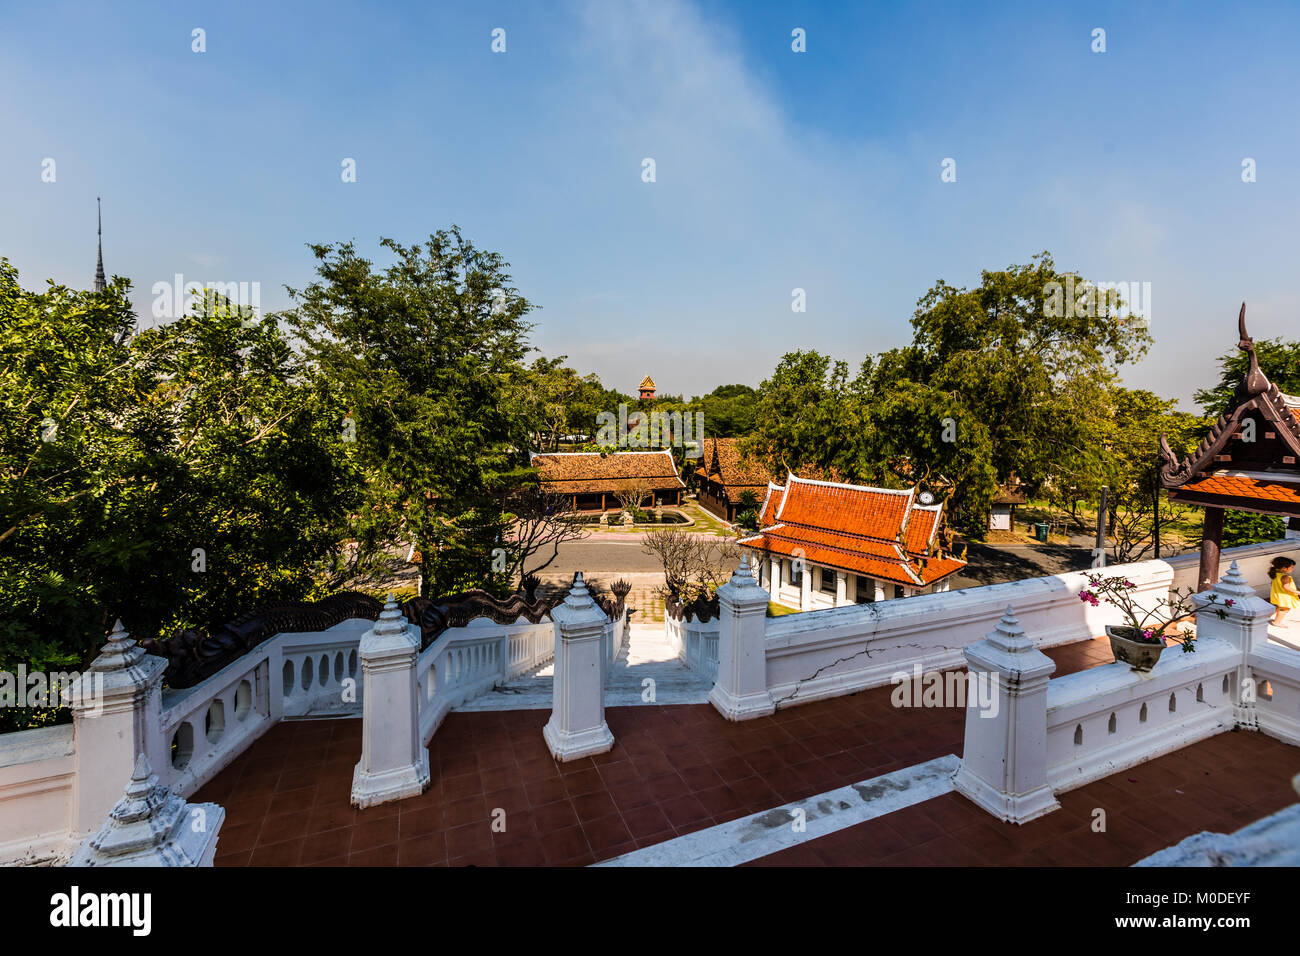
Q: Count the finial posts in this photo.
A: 7